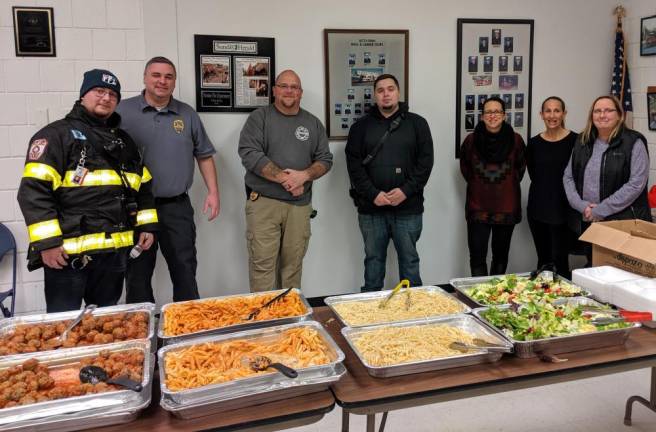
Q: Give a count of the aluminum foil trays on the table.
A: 8